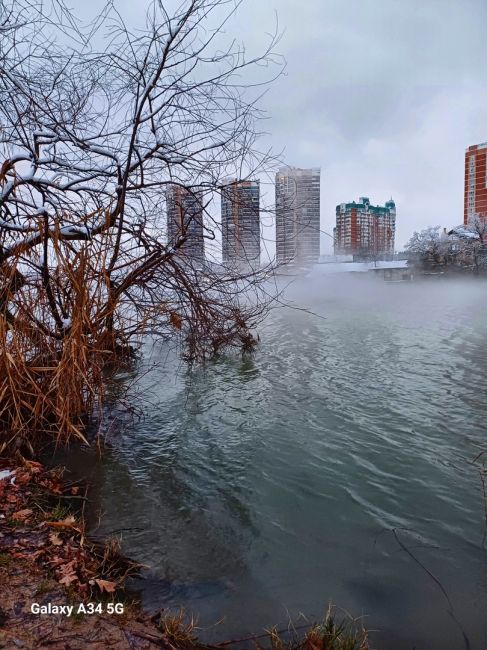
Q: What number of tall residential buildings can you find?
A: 5